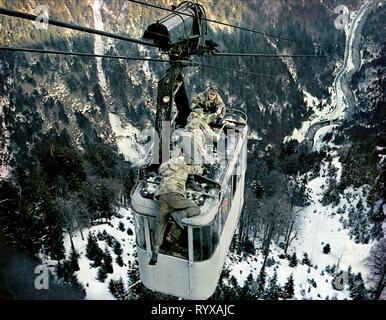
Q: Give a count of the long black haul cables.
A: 3